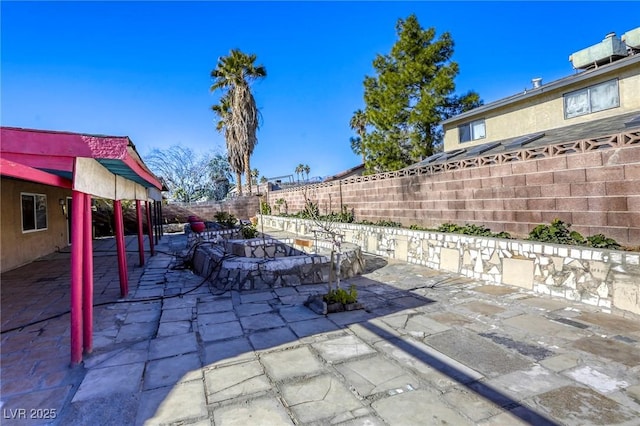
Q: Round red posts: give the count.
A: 5